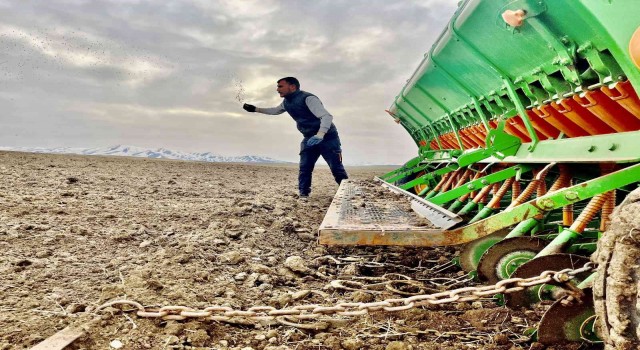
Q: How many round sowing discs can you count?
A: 4